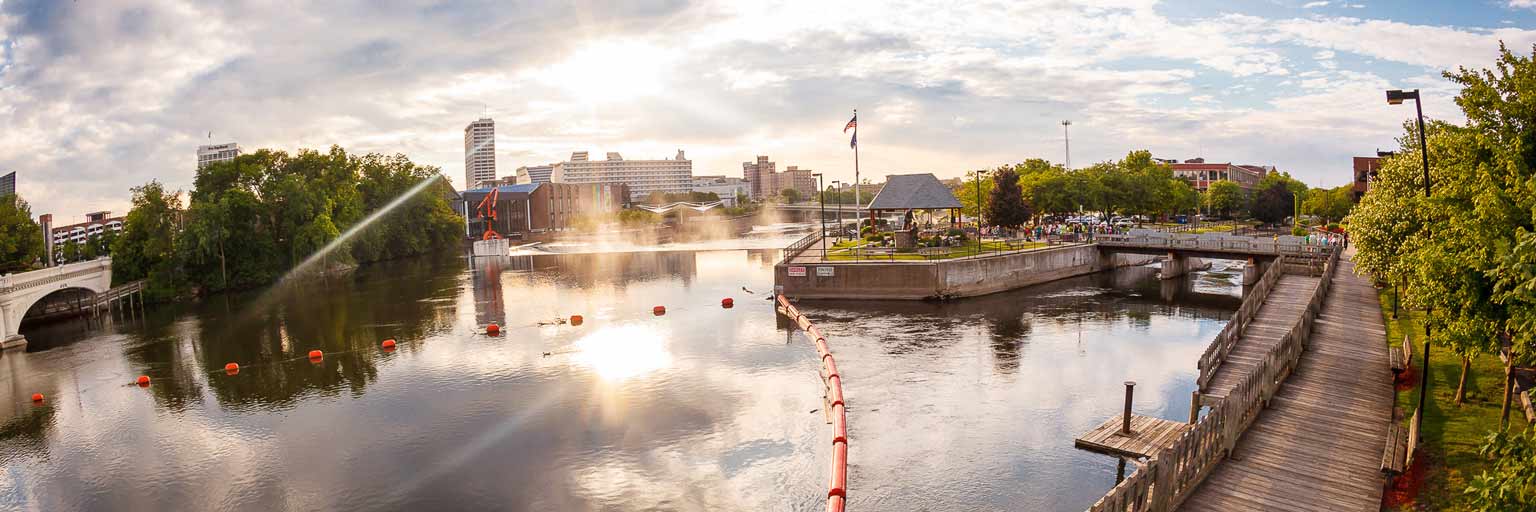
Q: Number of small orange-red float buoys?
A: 9